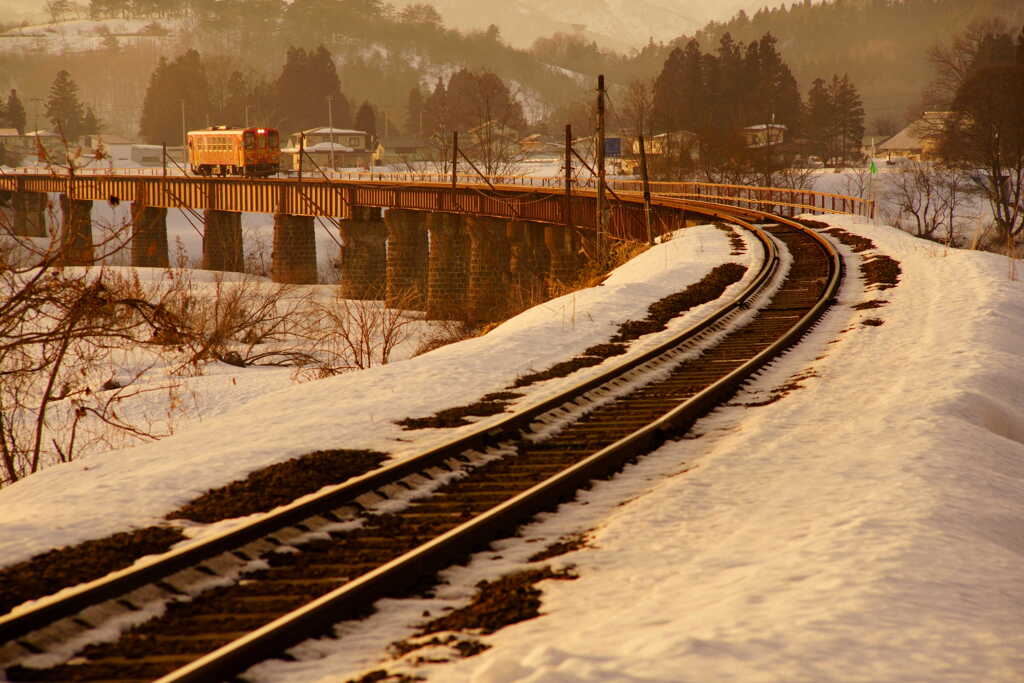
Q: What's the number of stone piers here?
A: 11